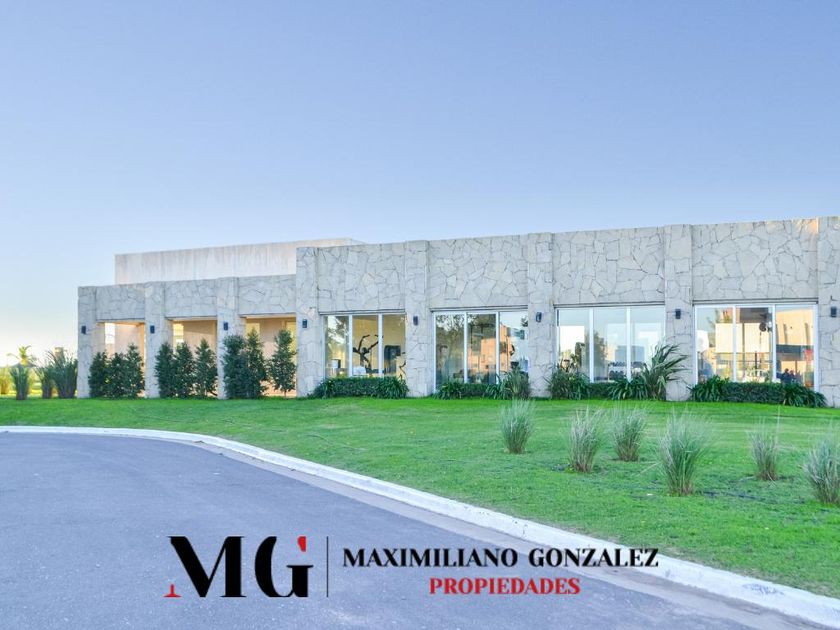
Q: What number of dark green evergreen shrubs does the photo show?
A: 9